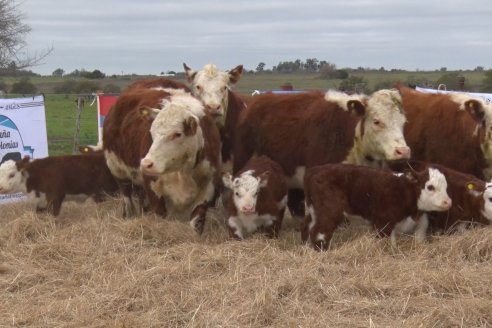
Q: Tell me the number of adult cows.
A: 4